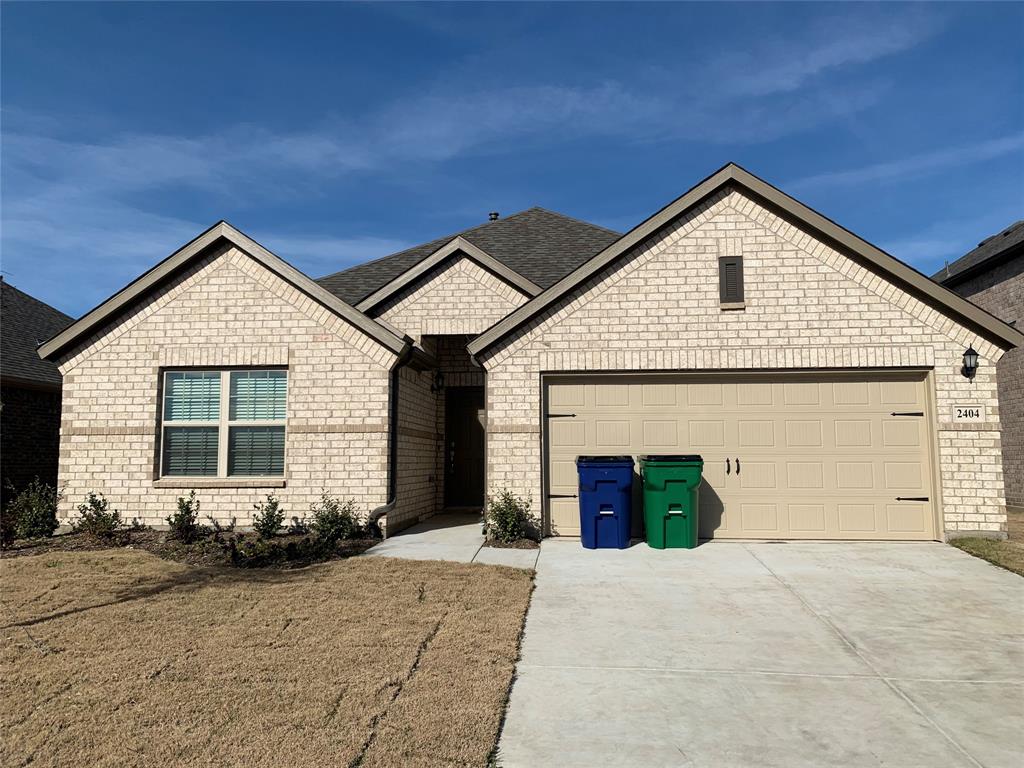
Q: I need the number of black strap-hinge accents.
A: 4